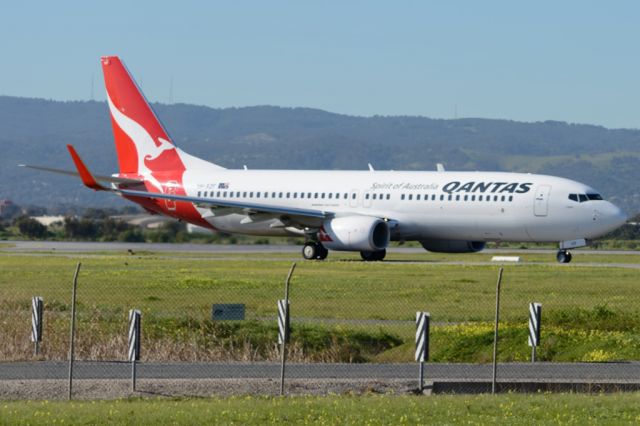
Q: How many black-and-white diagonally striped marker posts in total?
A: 5